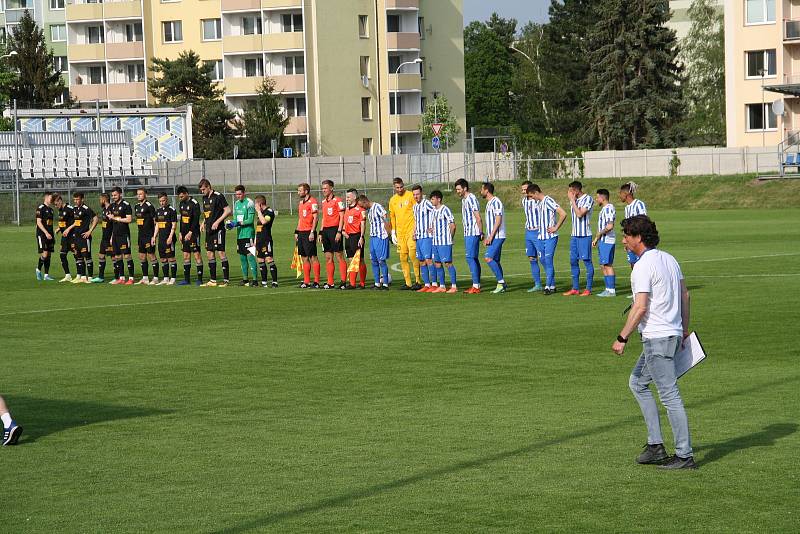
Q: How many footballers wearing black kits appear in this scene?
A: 10